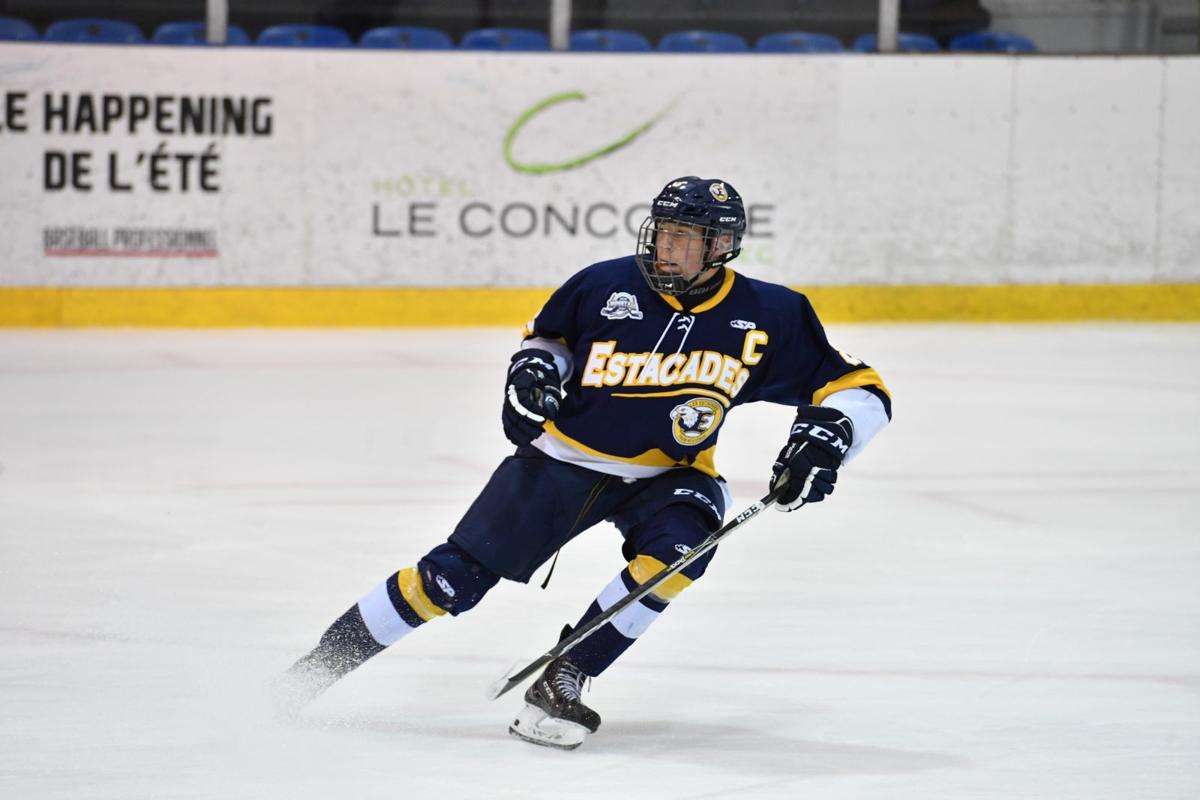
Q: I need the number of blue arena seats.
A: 11